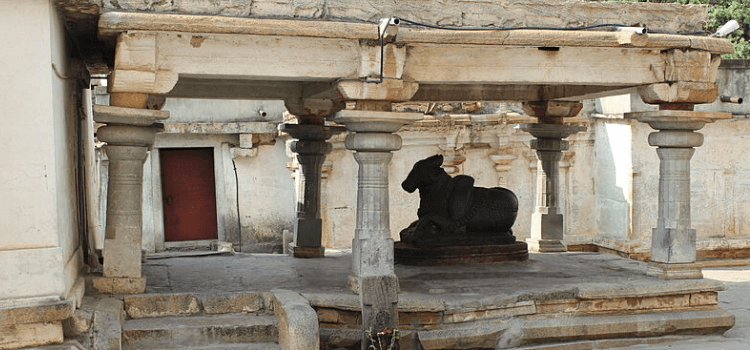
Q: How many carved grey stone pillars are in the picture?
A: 5